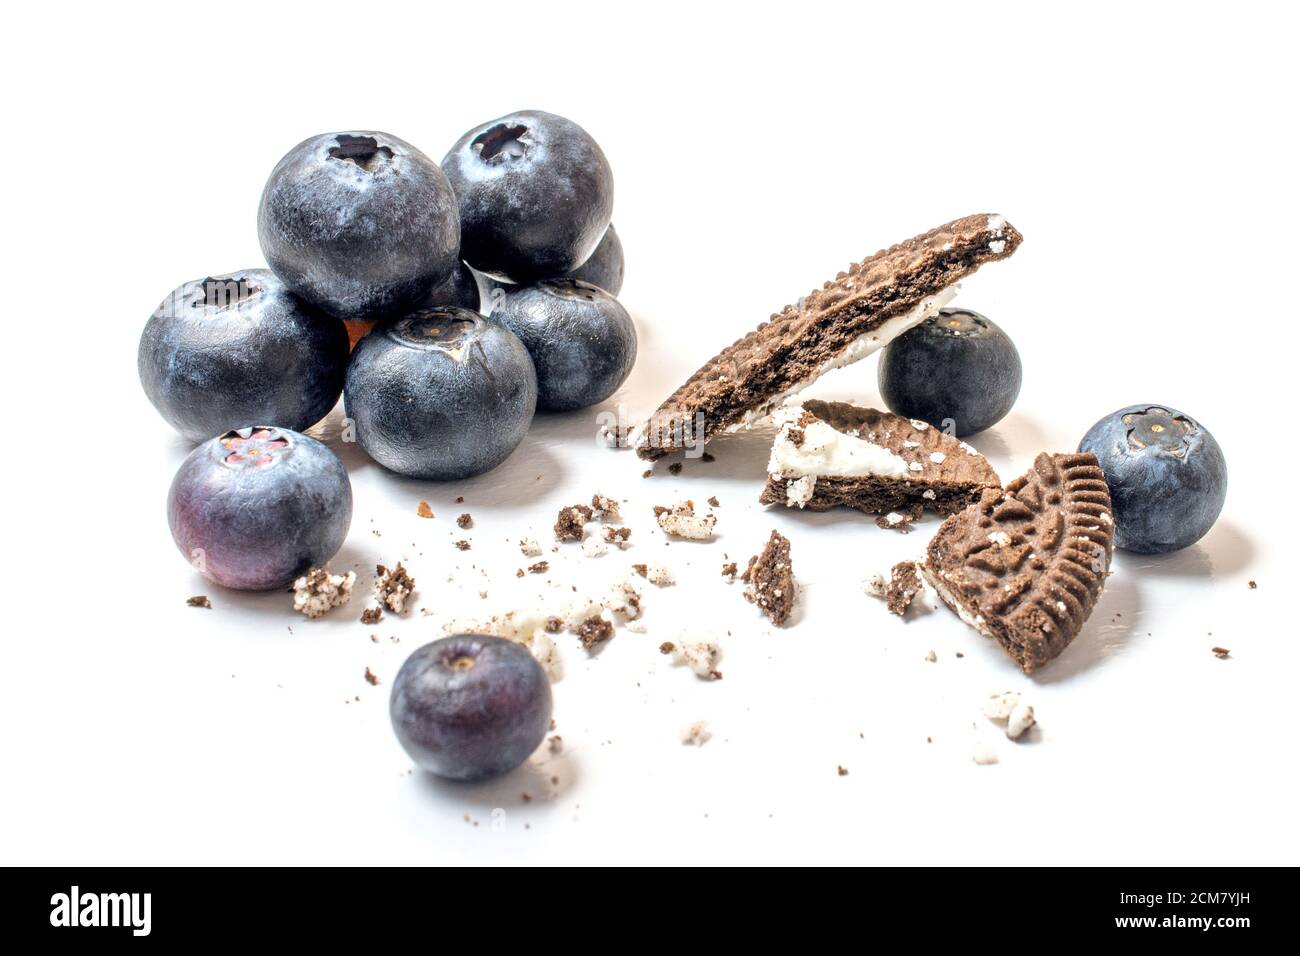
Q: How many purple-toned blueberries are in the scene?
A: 2